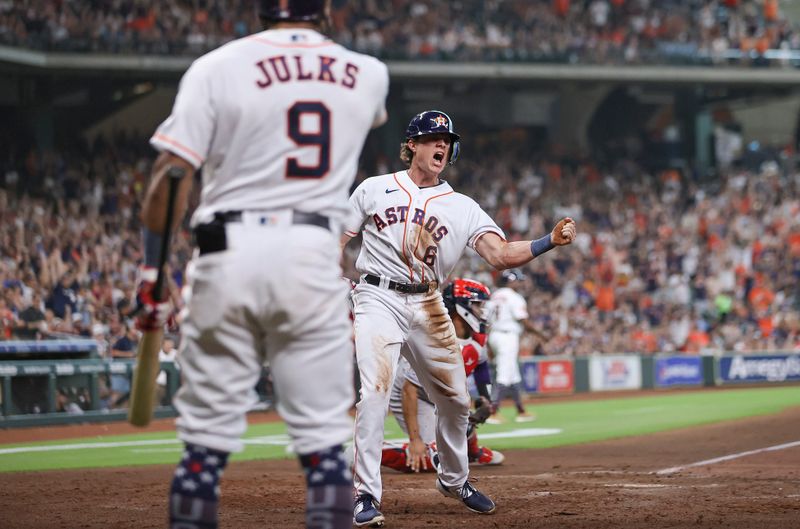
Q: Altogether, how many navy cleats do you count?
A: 2